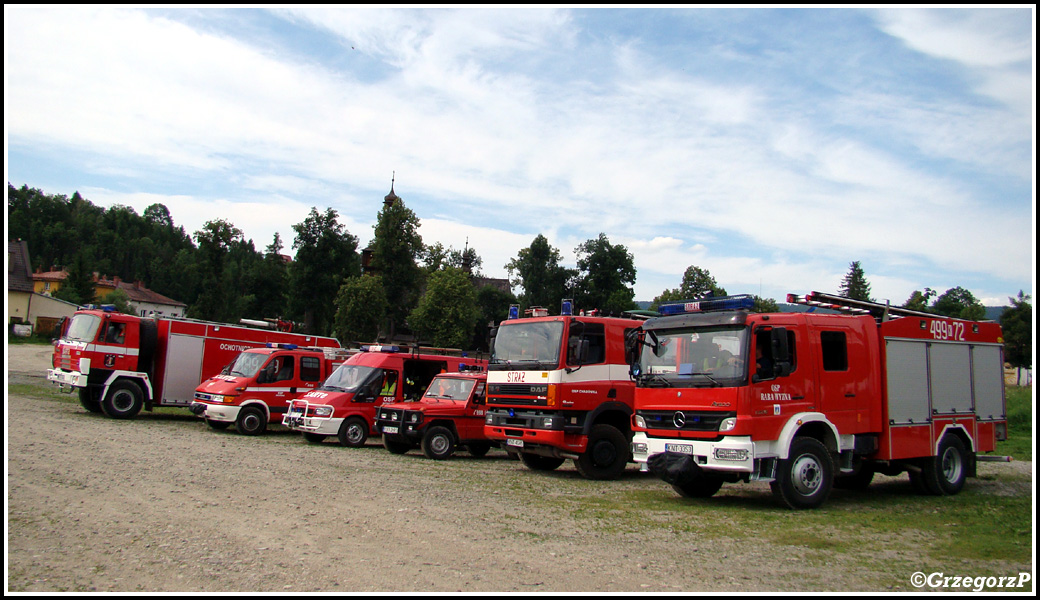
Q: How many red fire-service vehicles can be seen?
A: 6